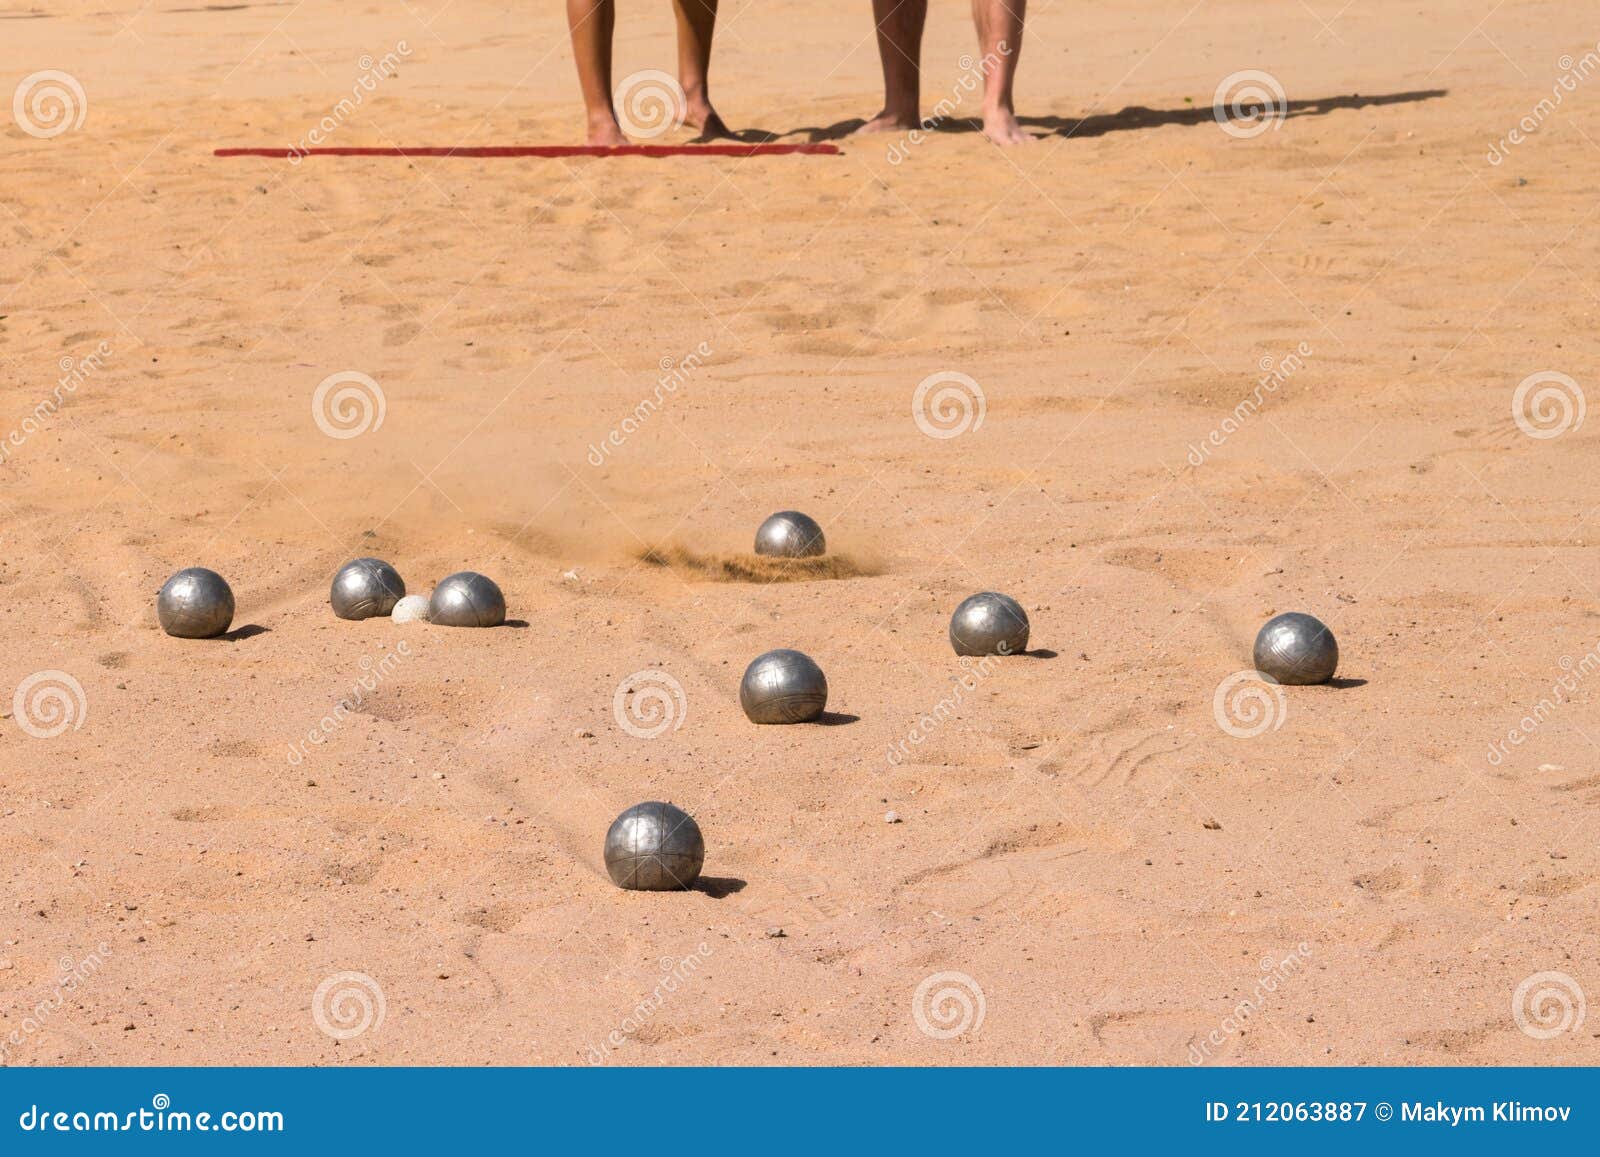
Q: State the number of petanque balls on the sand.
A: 8